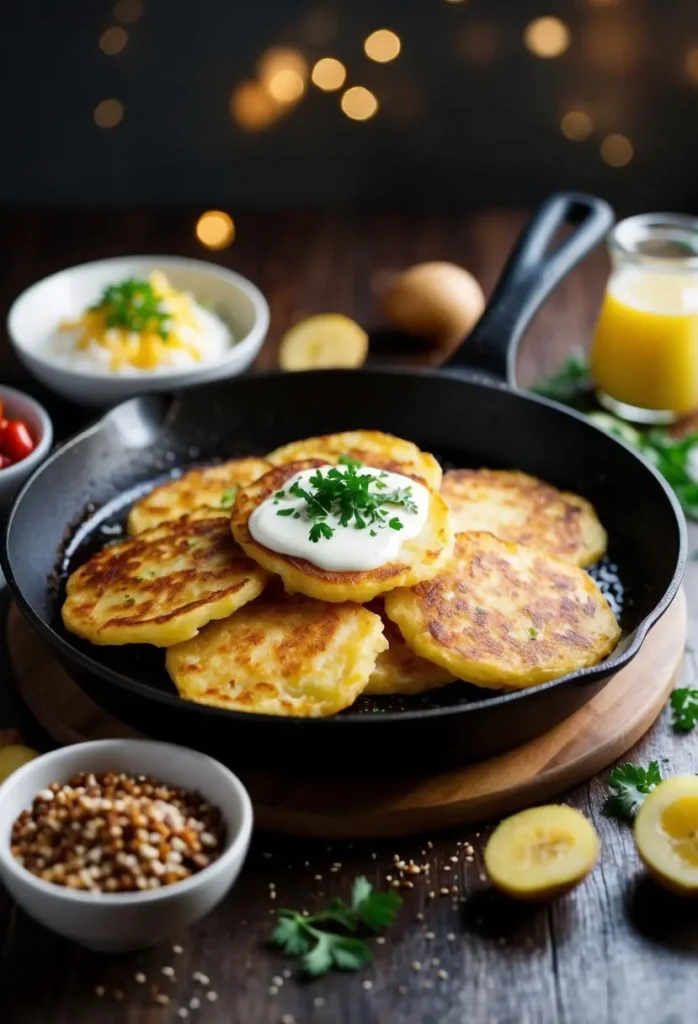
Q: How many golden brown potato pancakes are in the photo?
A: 8